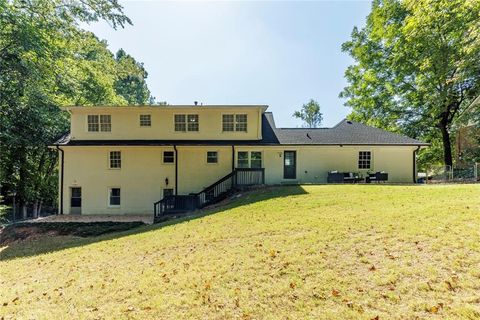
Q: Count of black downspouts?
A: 4